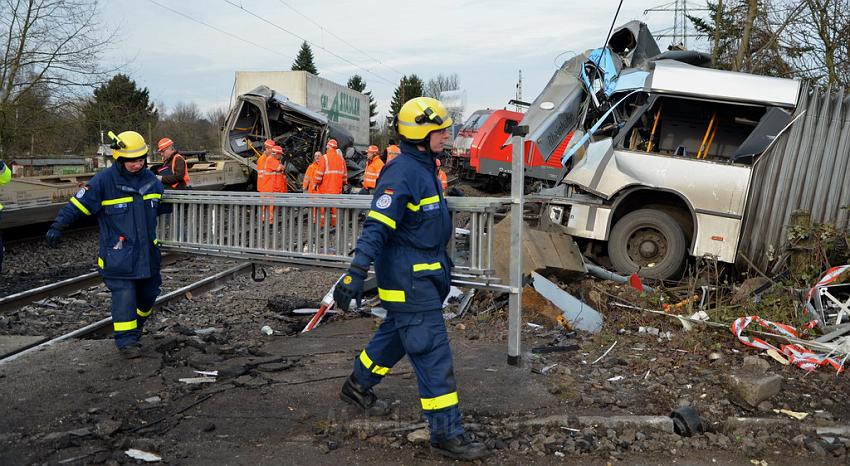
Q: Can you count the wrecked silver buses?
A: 1